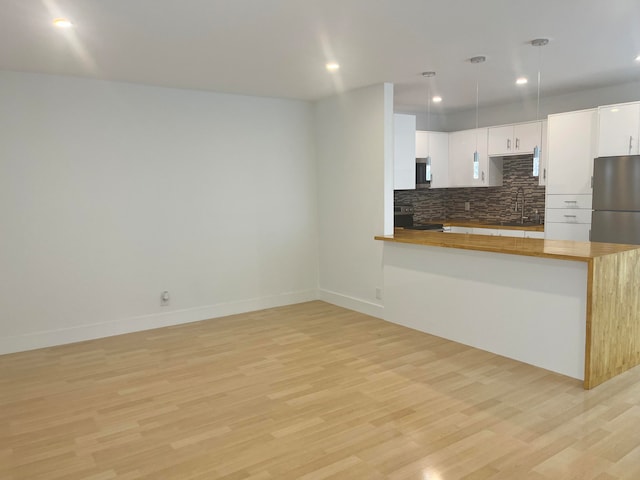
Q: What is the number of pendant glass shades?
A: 3